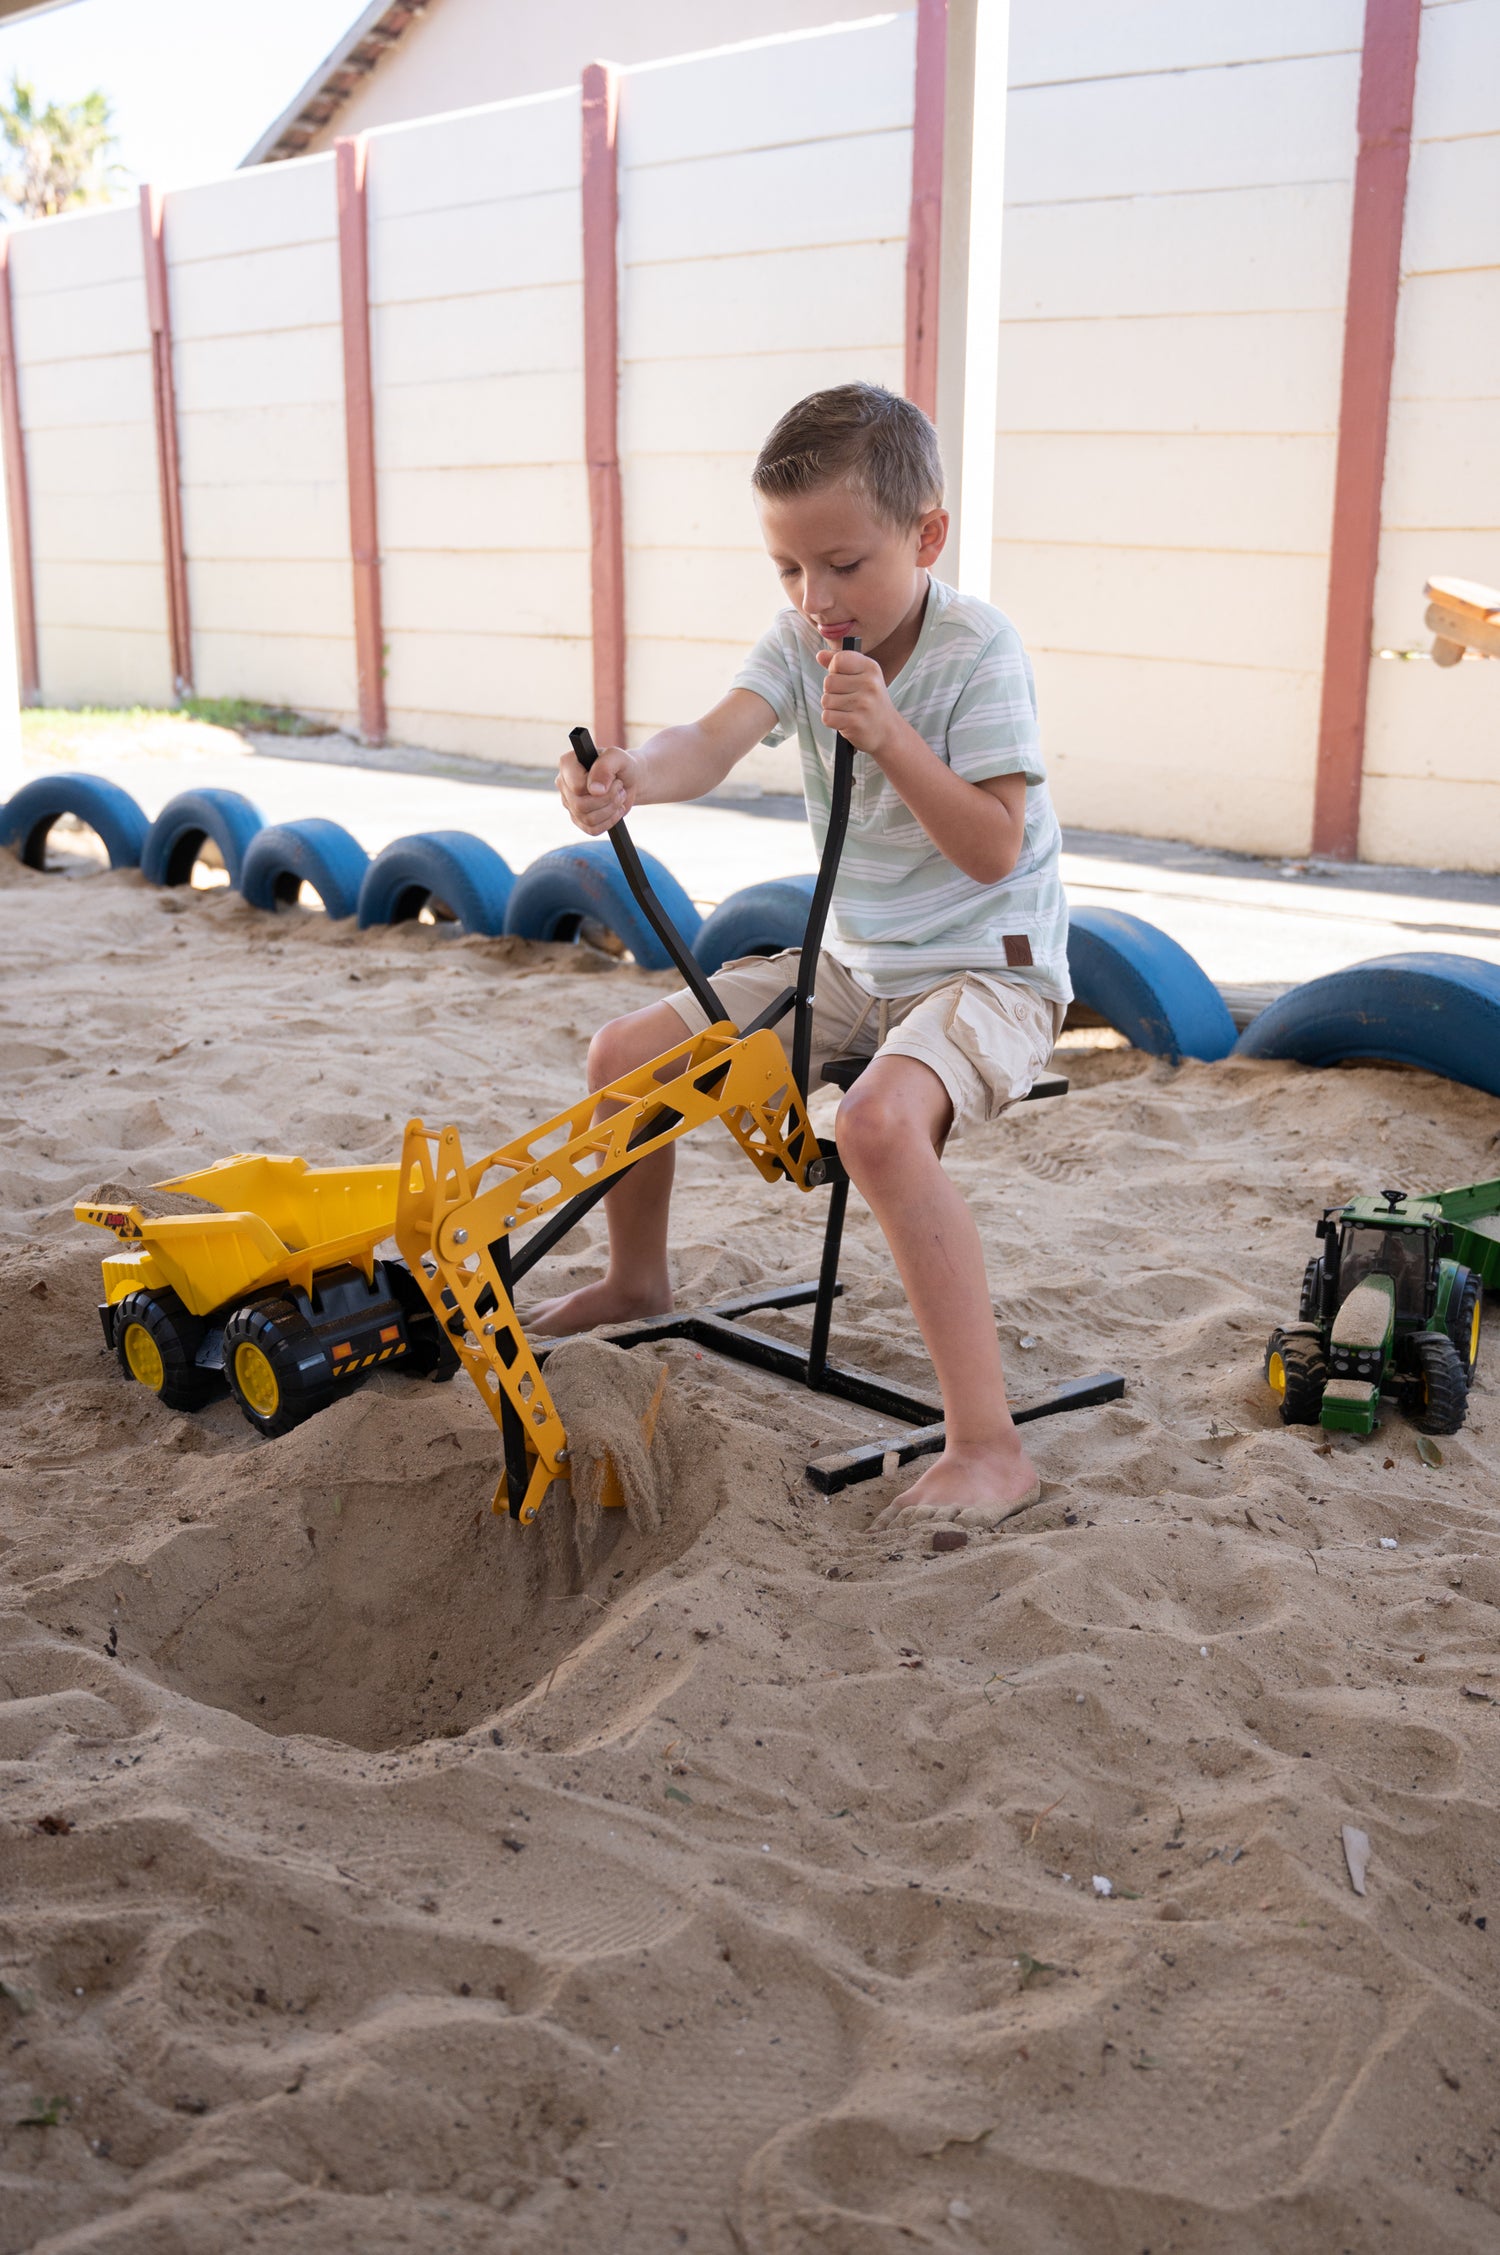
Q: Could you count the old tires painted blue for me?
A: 8